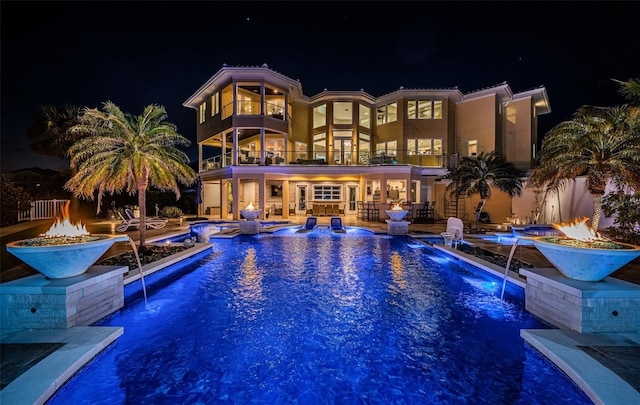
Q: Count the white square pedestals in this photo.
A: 4